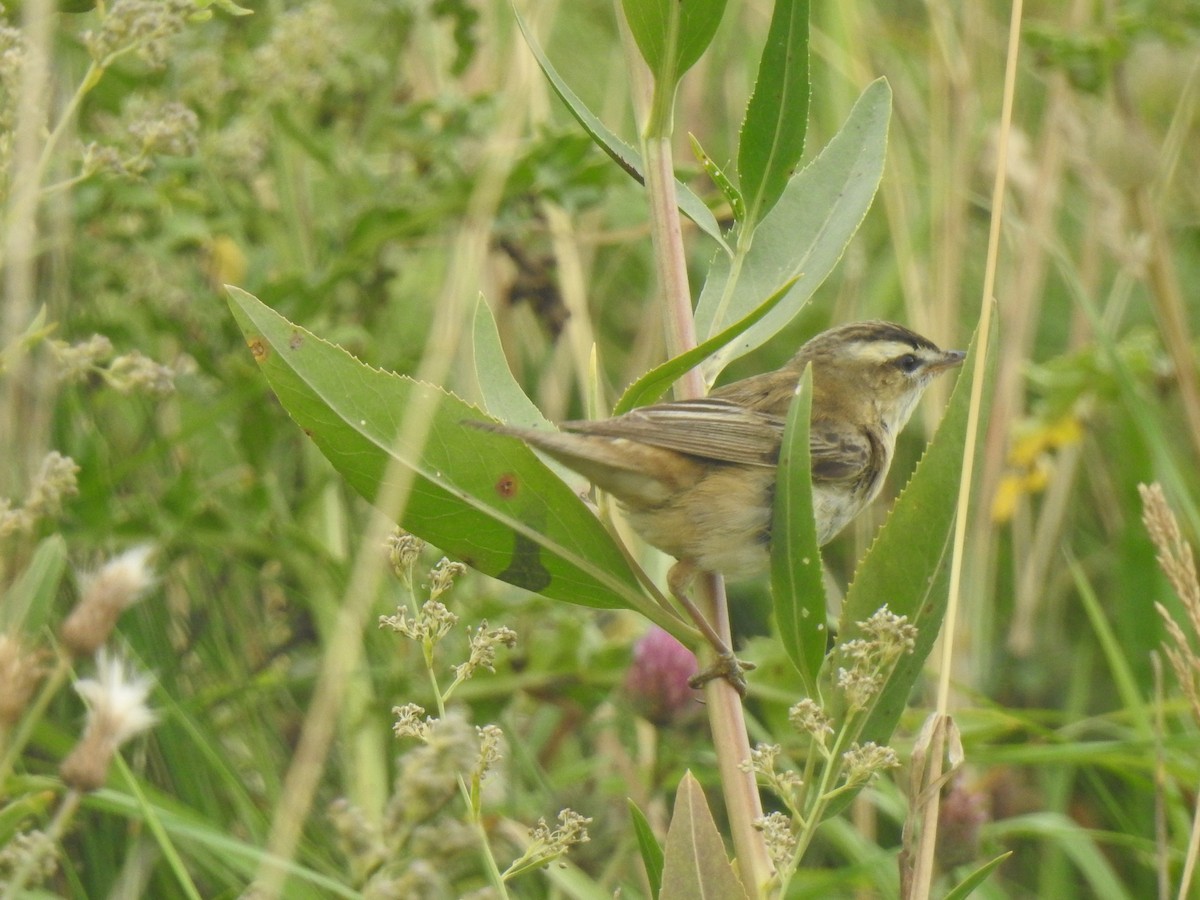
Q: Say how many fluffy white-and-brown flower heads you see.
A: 2